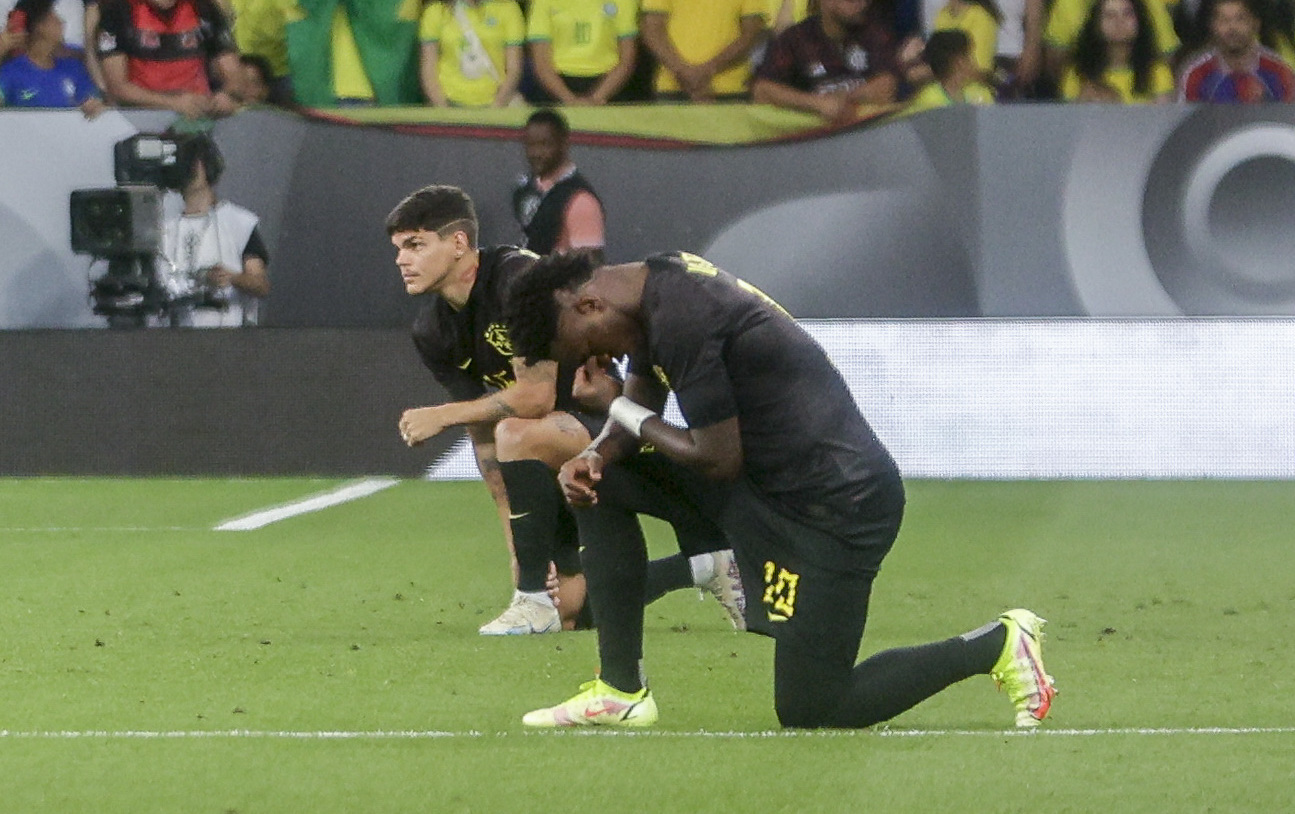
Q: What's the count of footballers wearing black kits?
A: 2